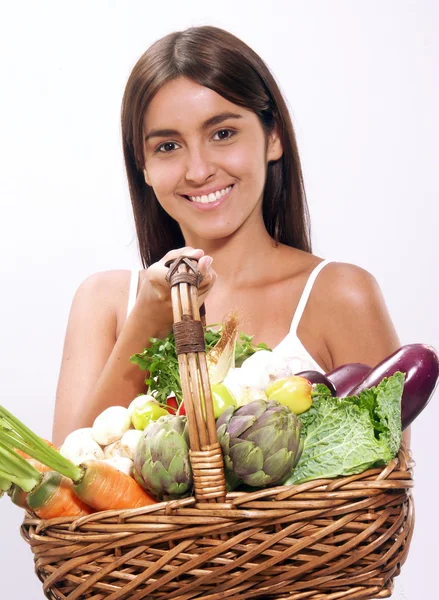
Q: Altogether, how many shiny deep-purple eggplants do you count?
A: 3